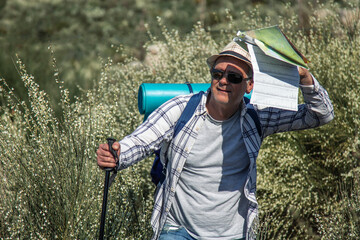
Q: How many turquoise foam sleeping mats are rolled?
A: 1